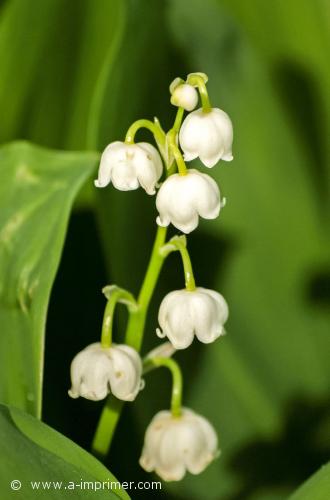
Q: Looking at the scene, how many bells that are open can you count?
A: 6